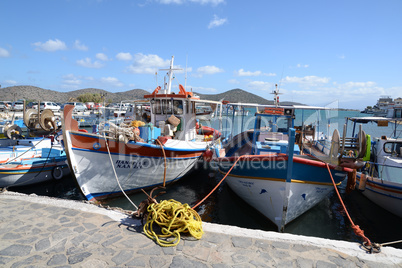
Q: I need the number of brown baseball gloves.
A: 0